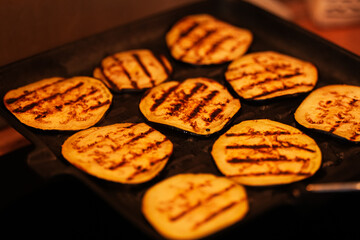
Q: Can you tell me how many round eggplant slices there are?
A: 9